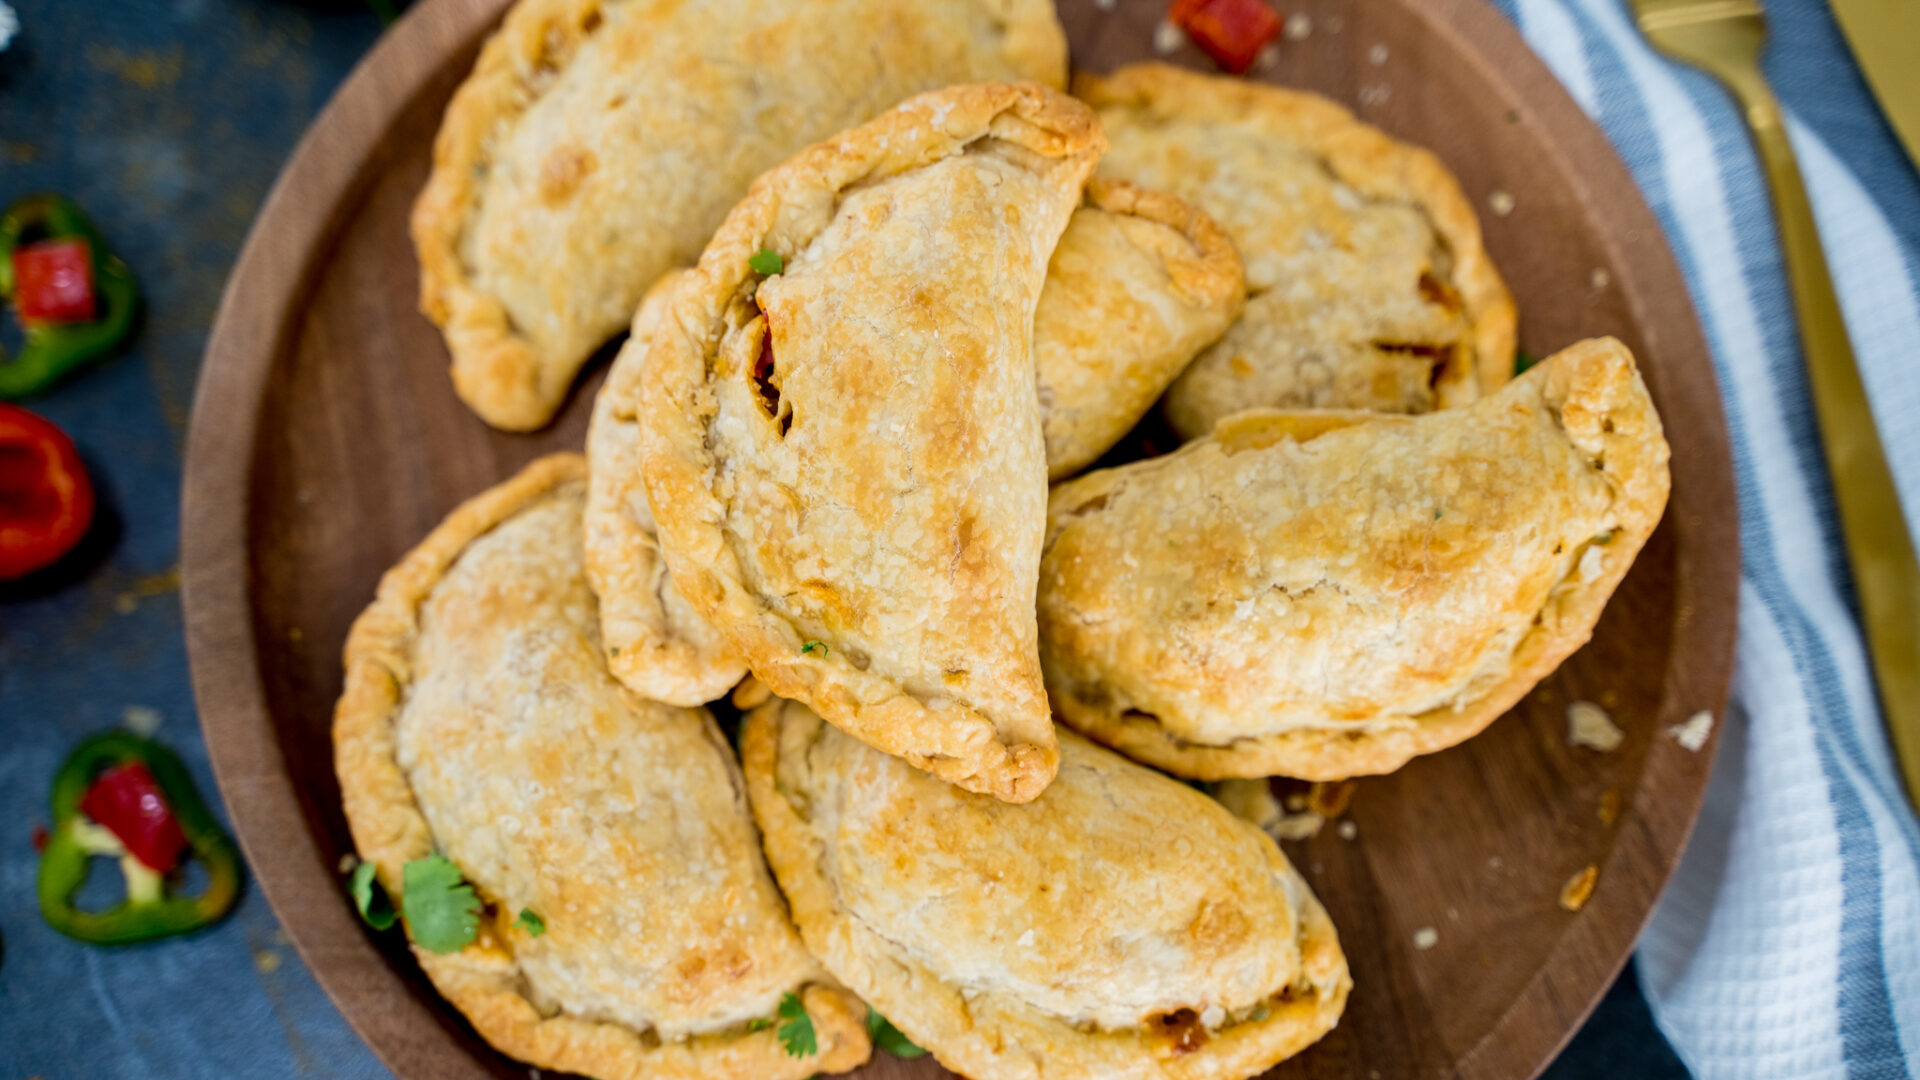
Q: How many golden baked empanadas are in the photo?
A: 7